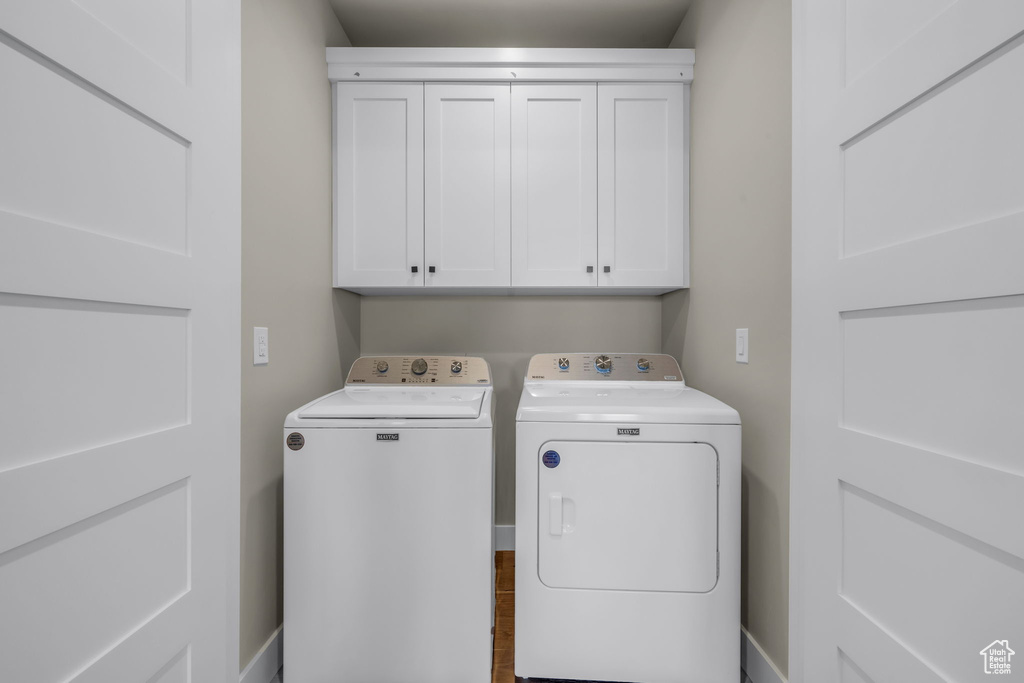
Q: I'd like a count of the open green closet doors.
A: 0